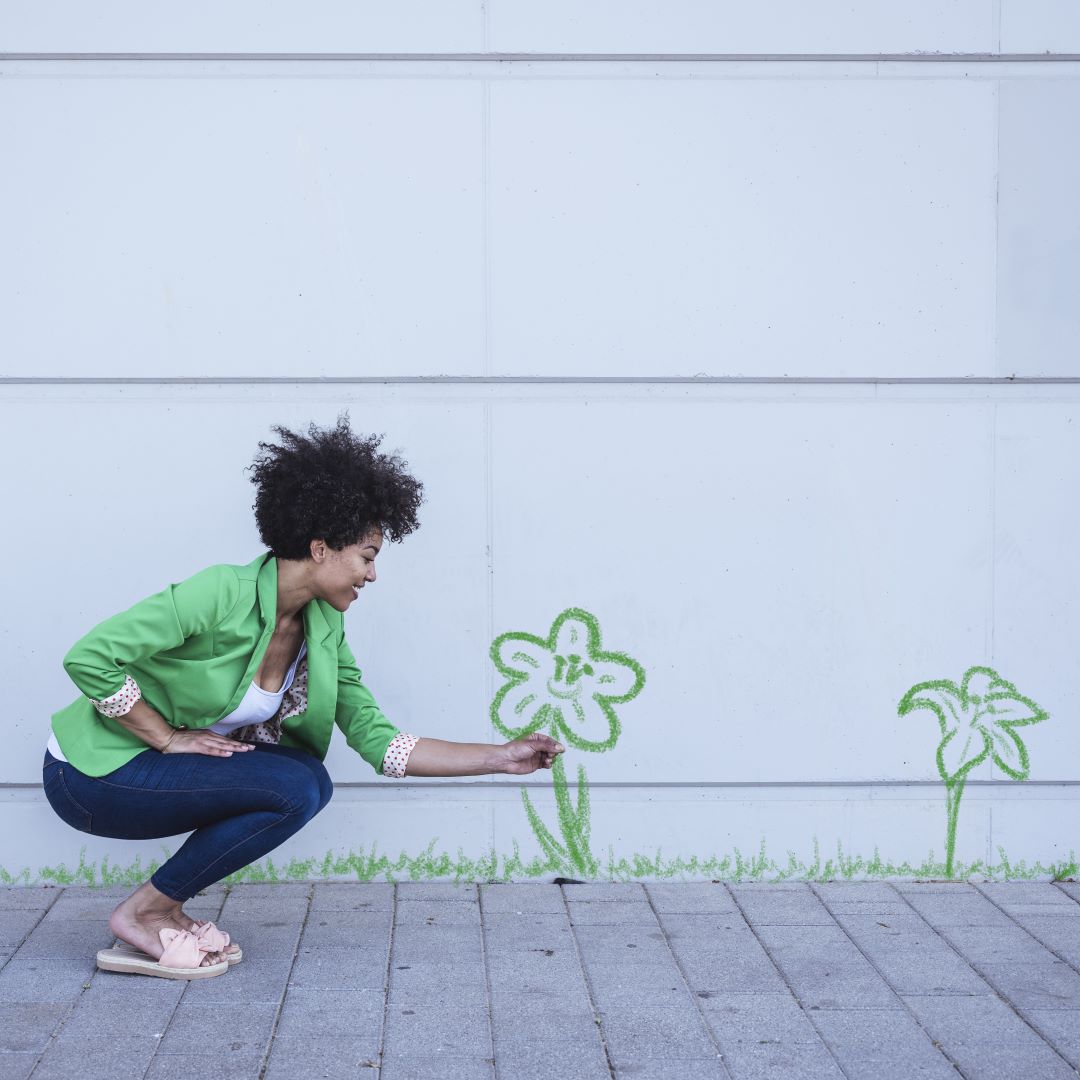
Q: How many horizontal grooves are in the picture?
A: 3